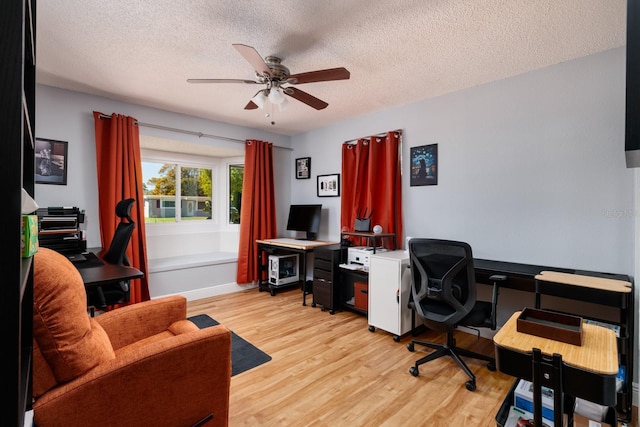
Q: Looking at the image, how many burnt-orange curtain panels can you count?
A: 3